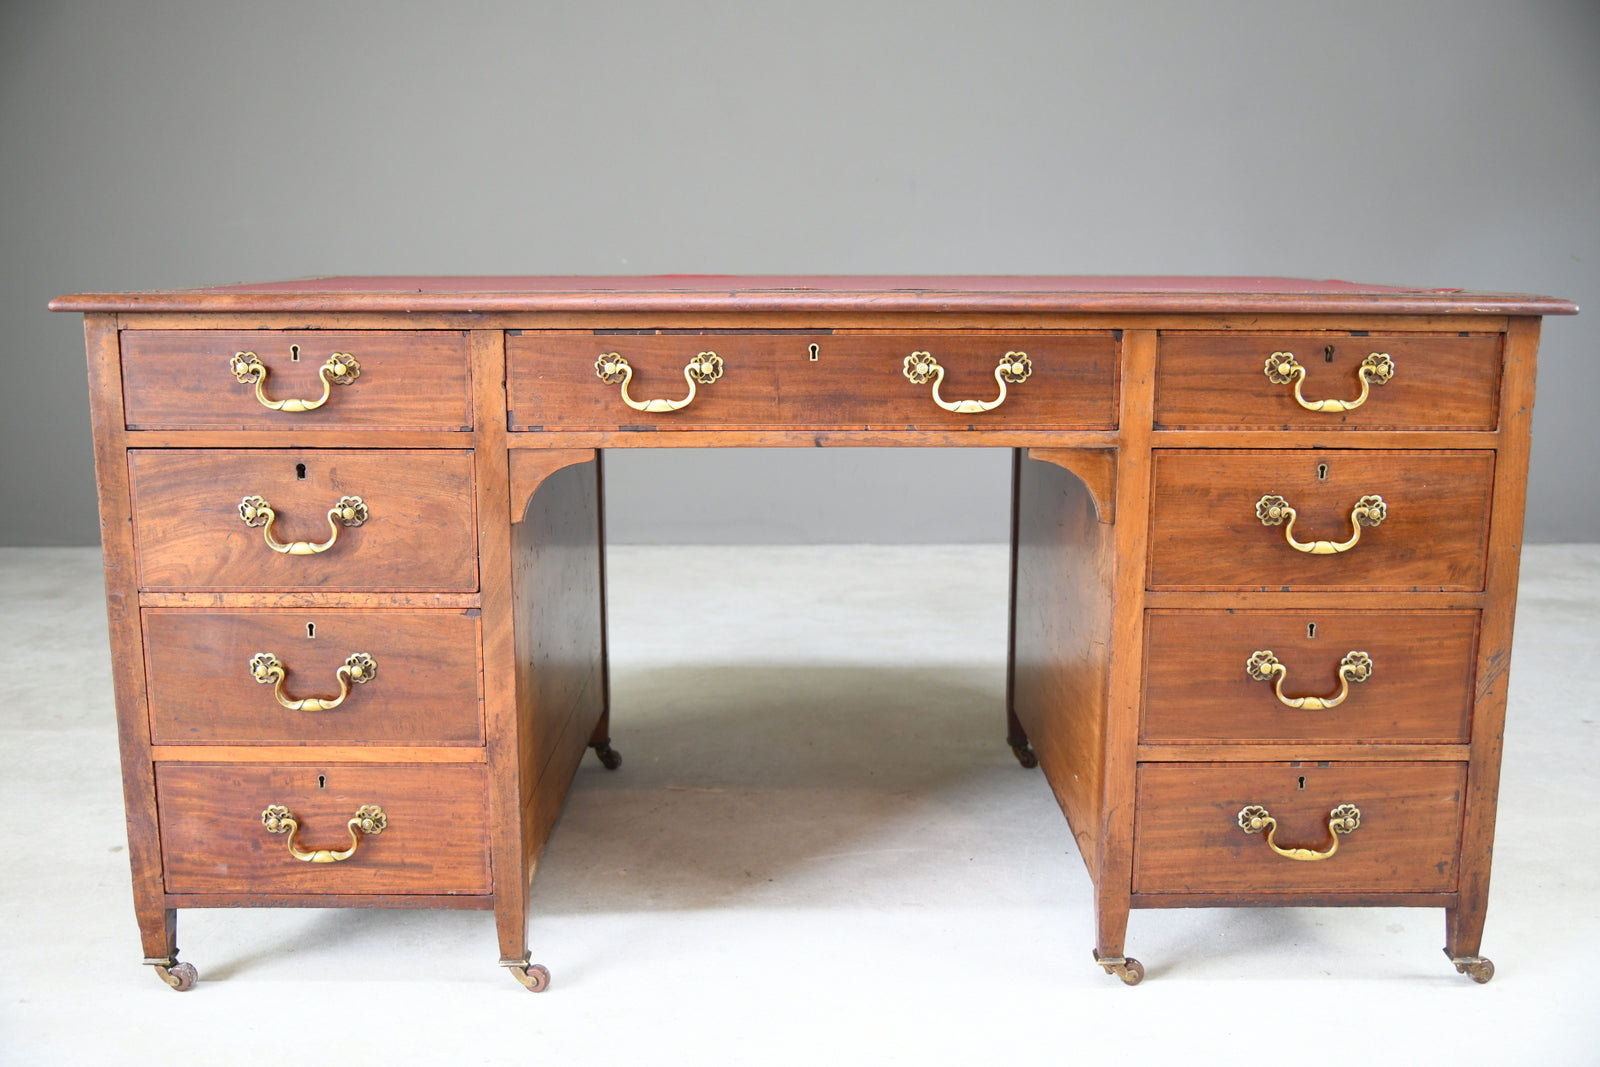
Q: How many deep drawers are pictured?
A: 6